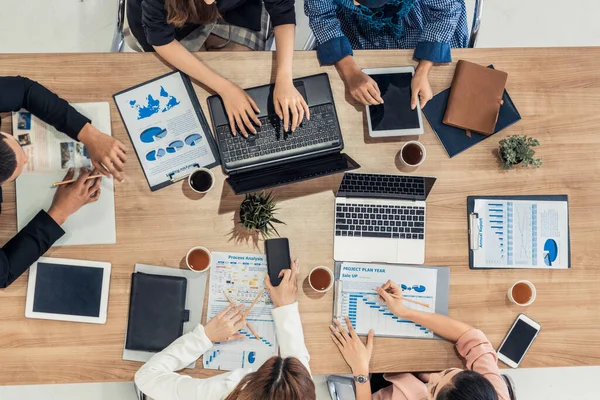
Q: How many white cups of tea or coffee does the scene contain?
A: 5